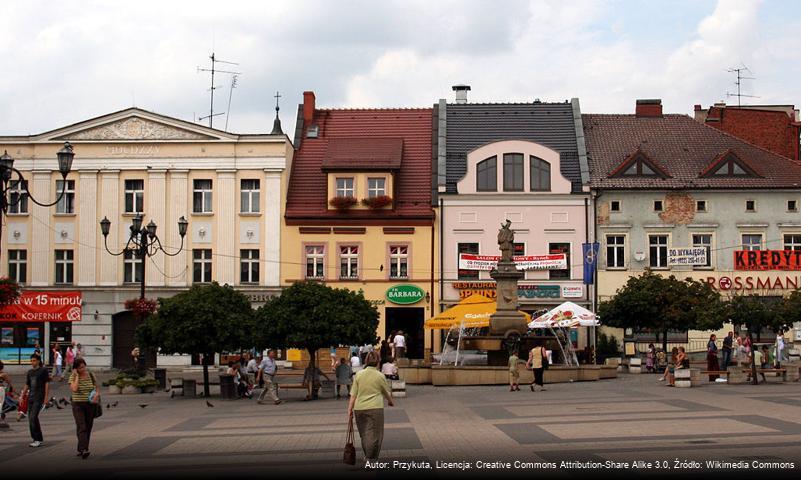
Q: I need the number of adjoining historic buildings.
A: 4